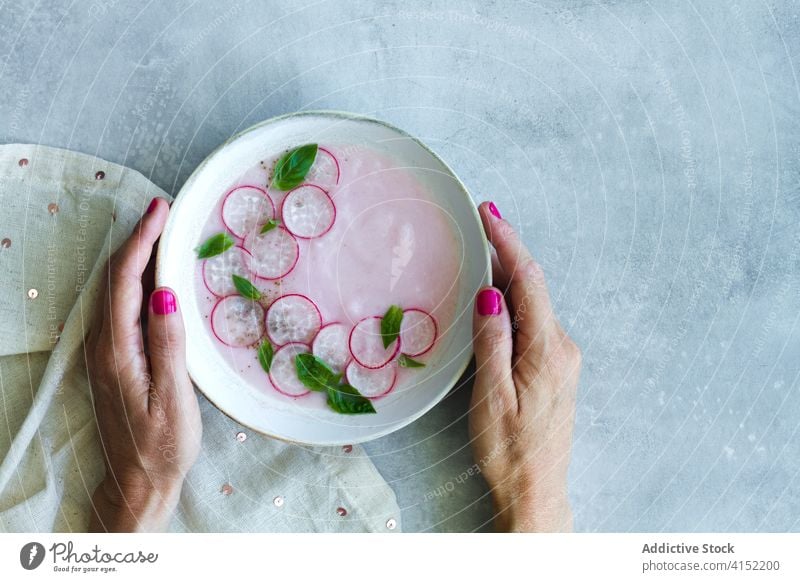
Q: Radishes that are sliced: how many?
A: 12